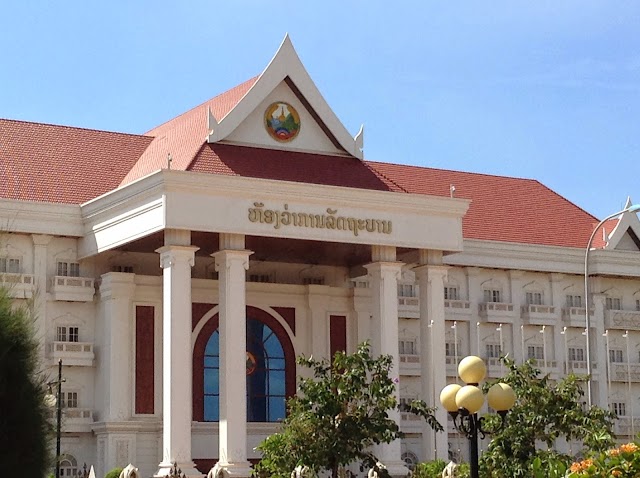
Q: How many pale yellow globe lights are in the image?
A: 4